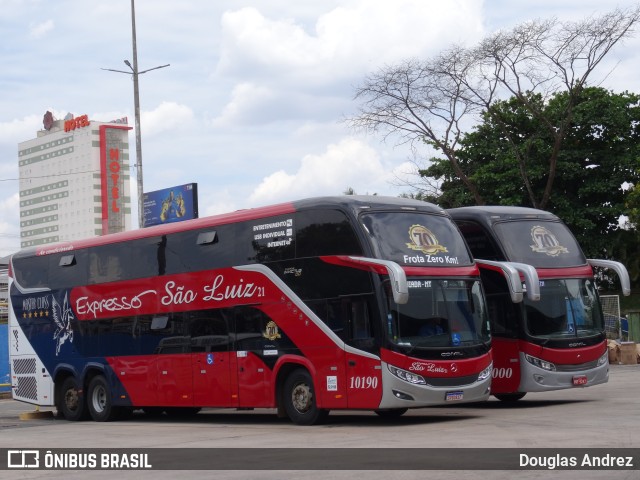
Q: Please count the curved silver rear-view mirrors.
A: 4